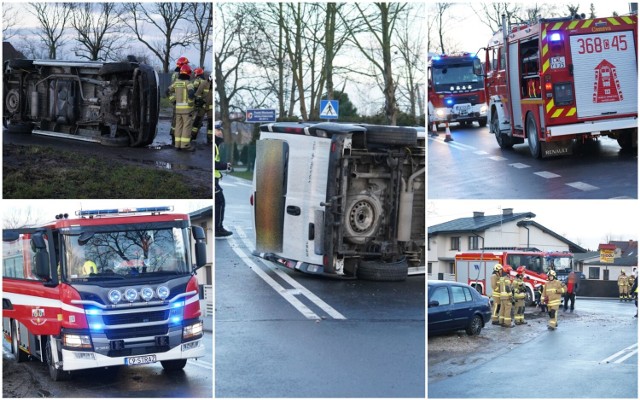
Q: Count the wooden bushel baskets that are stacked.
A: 0